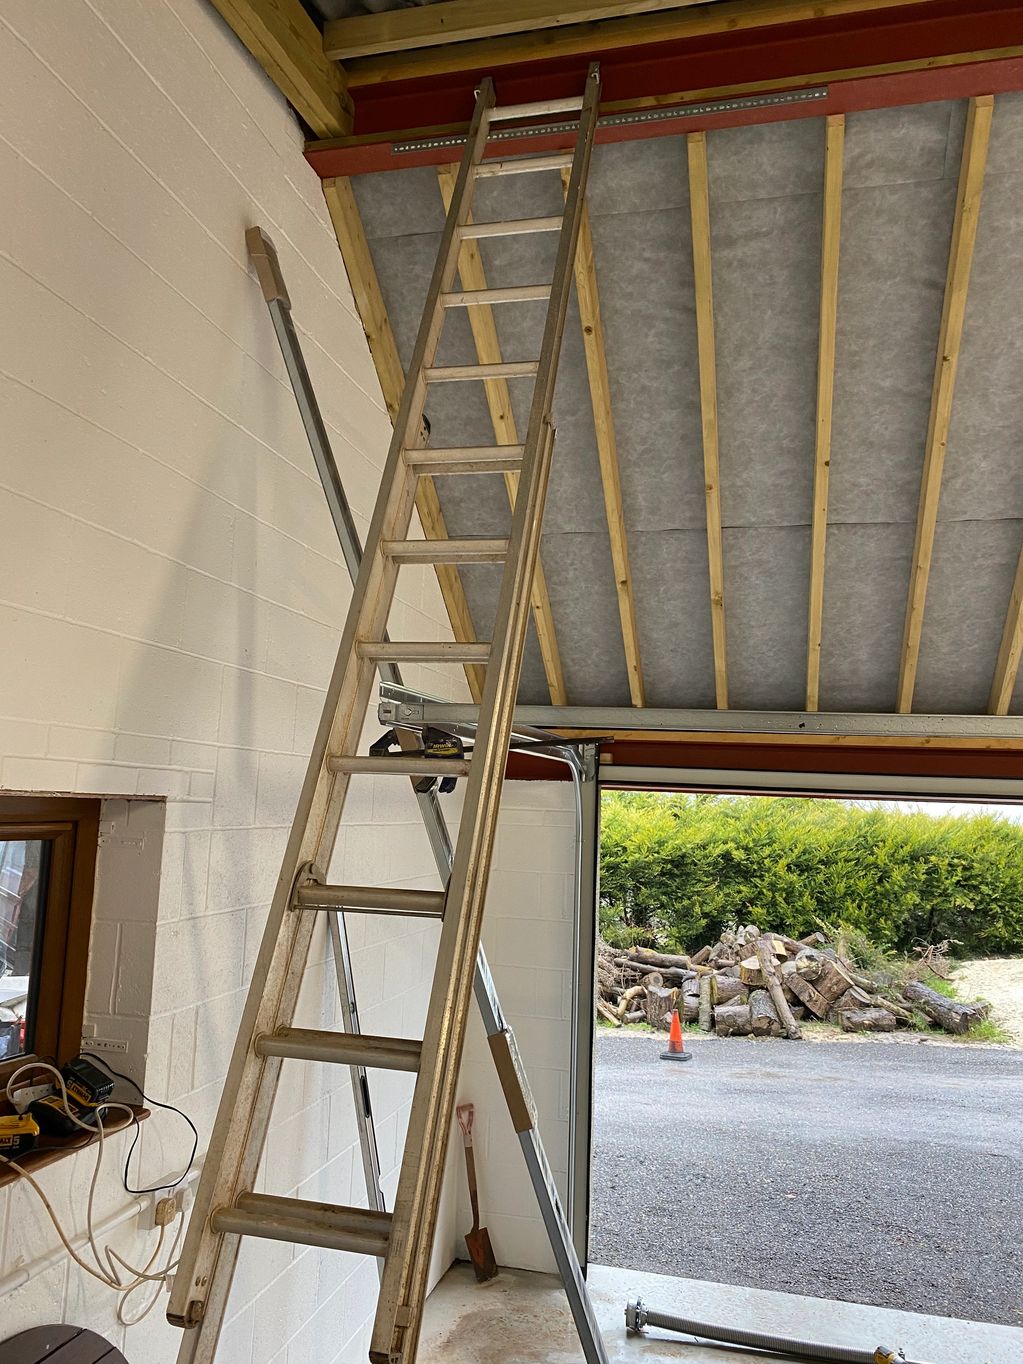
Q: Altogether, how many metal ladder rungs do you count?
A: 12